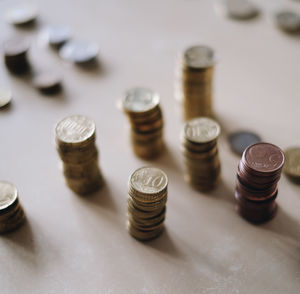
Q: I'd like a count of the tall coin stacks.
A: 6